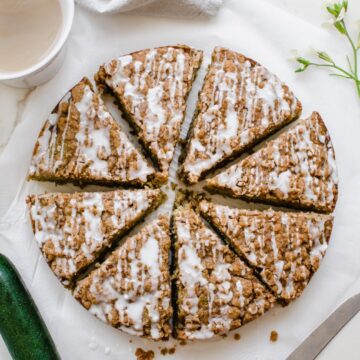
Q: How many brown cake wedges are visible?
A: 8